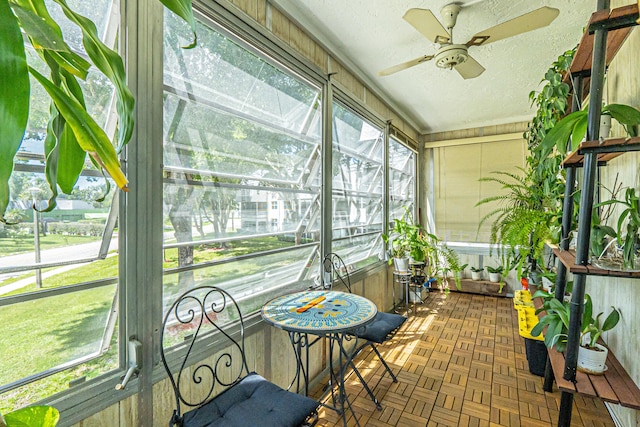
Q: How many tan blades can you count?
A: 4